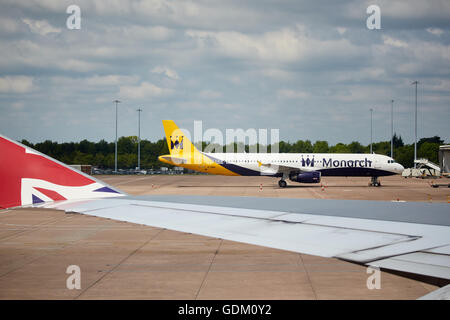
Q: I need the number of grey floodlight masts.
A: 5